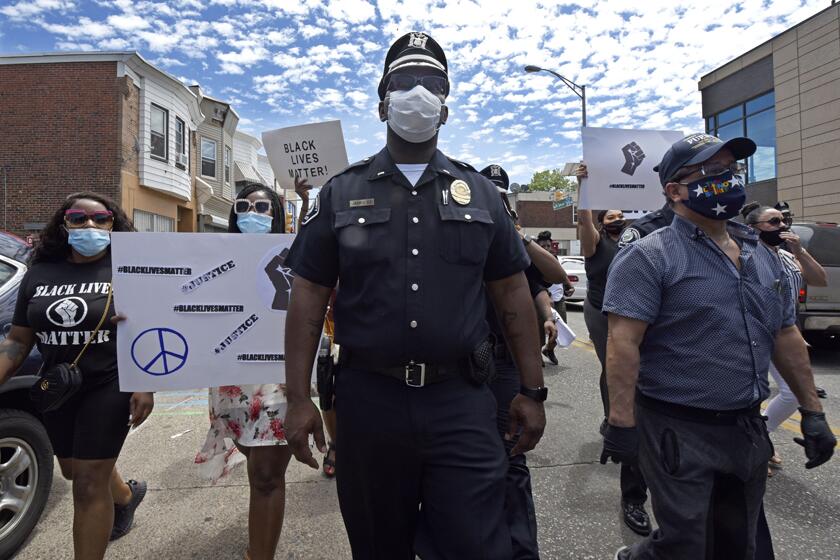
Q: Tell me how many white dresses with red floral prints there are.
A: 1